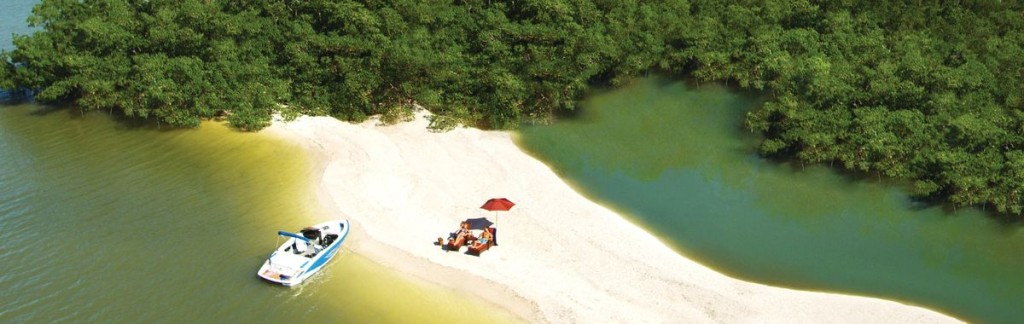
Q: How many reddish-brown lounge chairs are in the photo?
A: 2